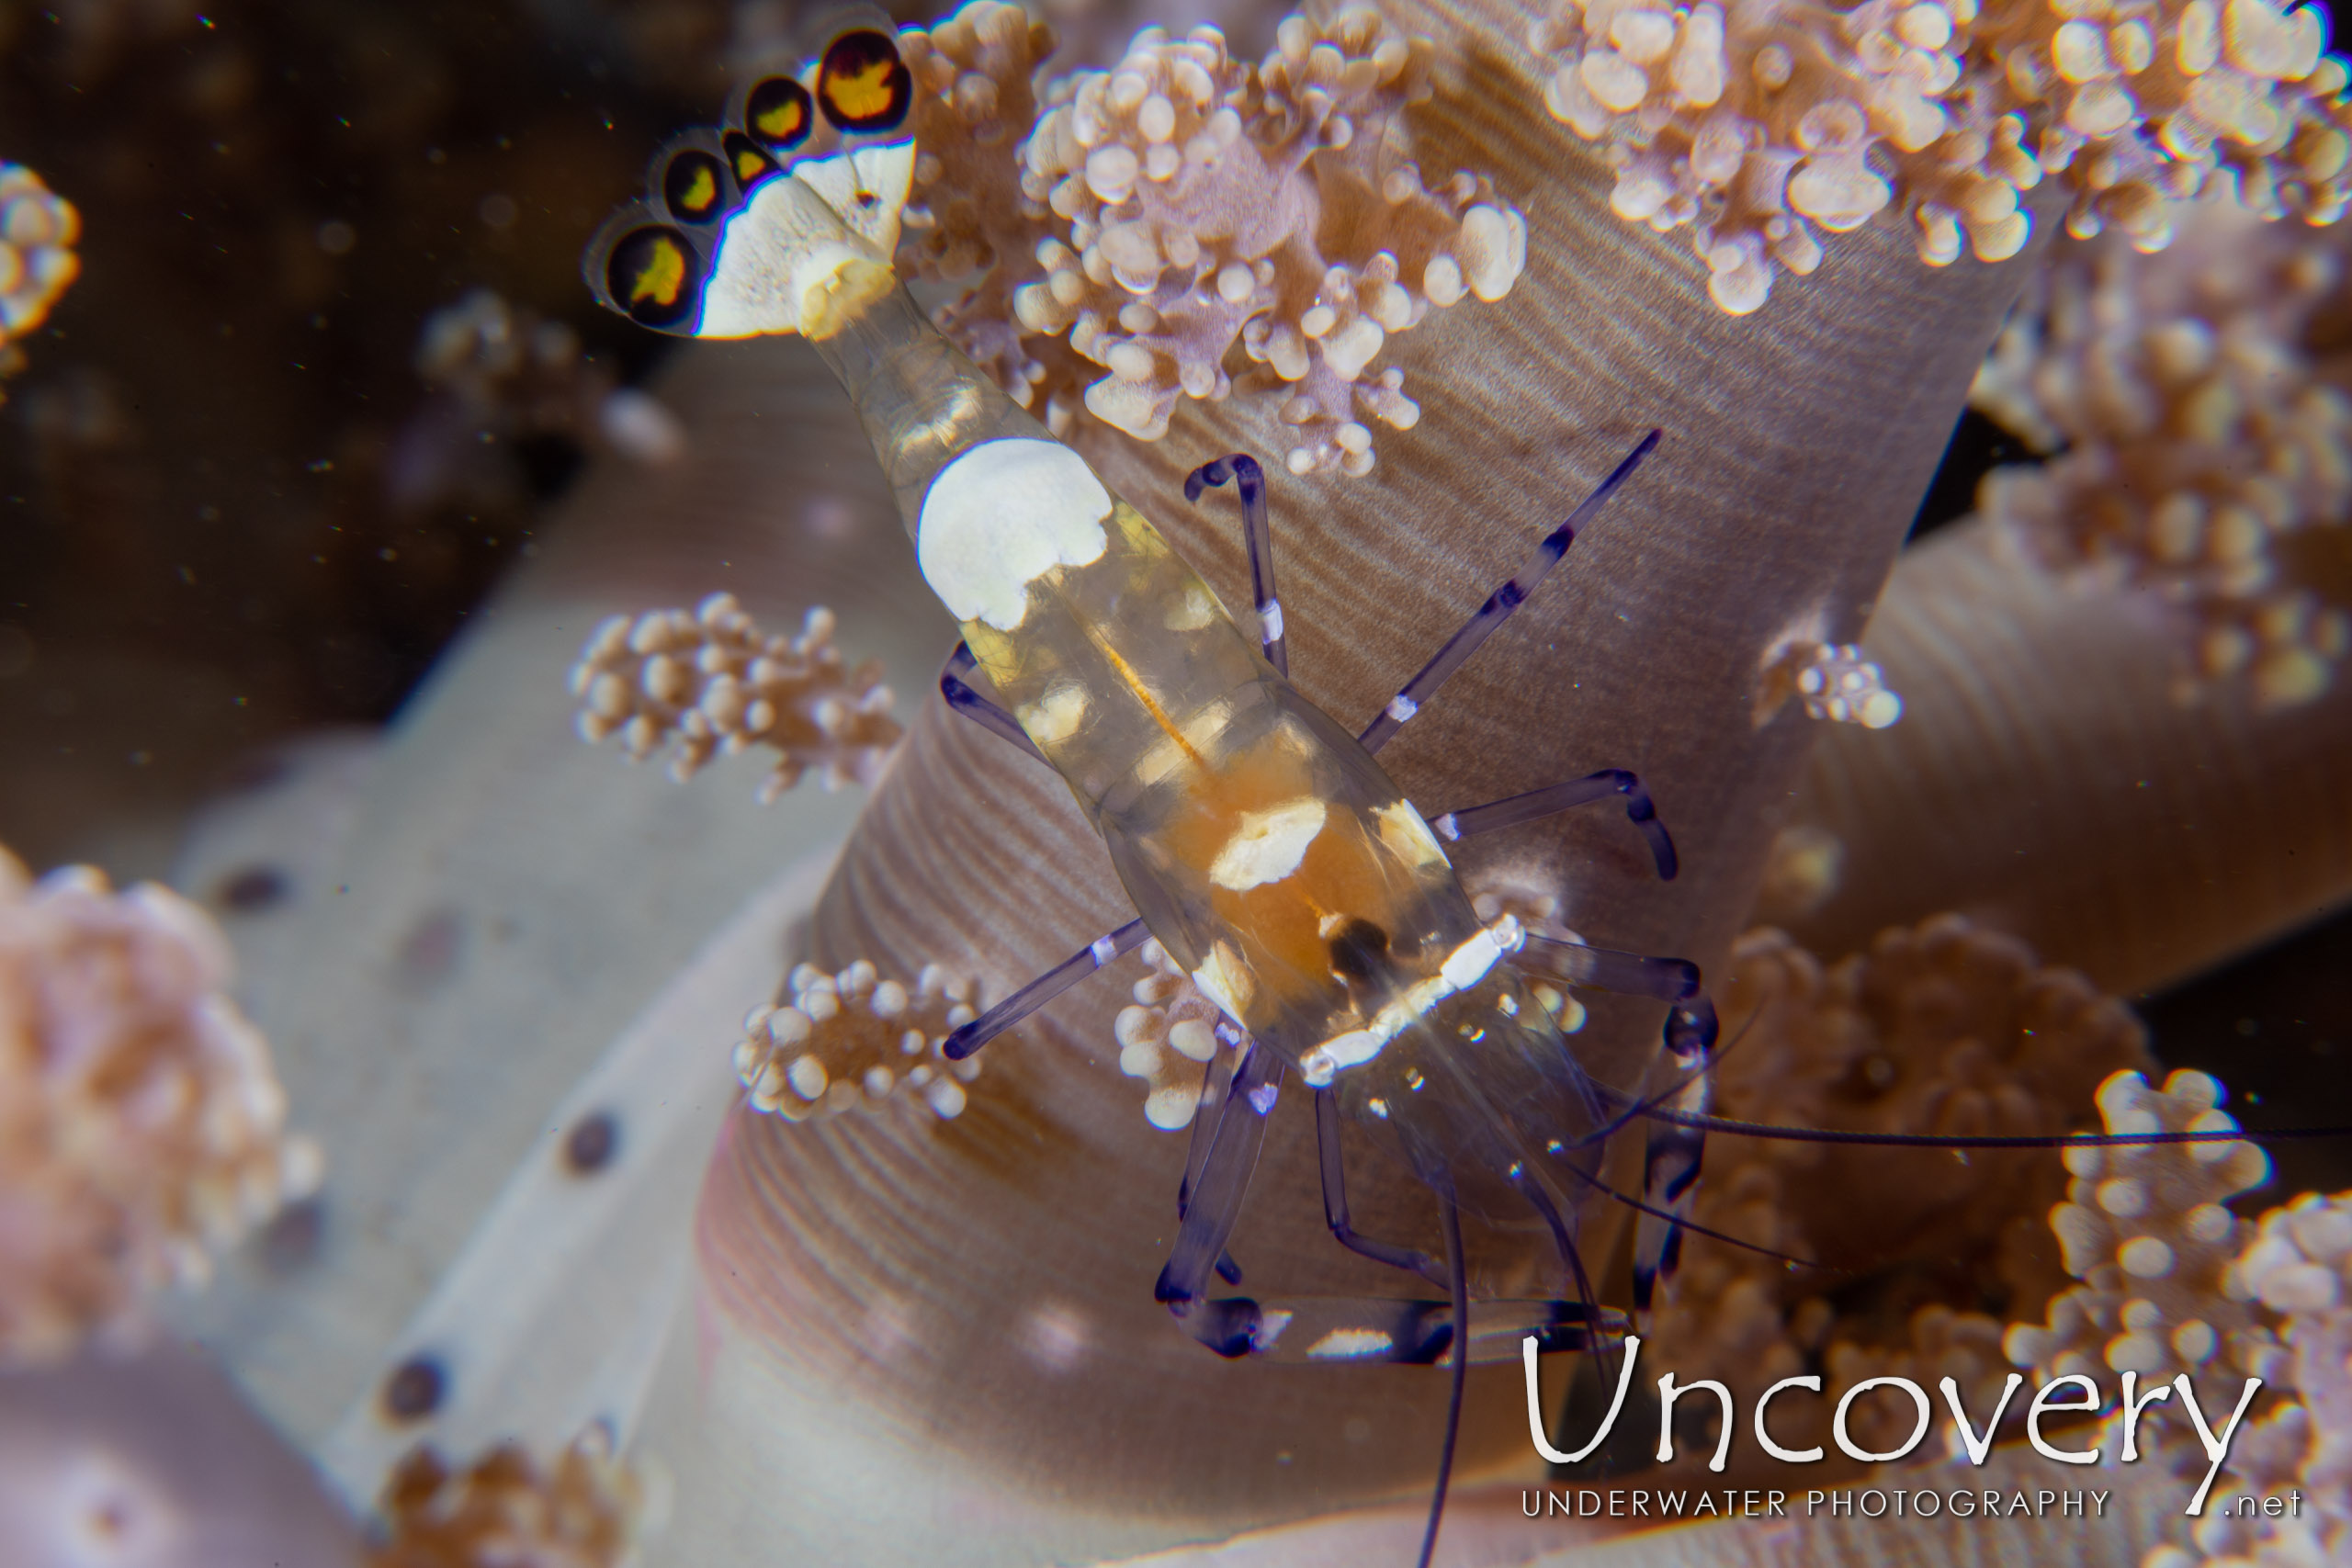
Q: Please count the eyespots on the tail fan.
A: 5